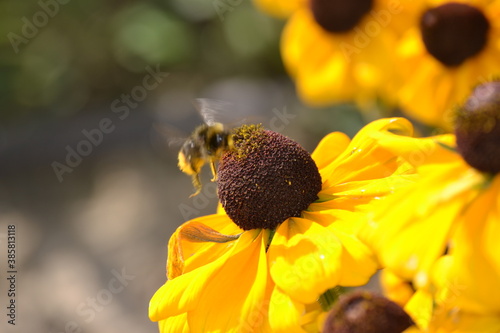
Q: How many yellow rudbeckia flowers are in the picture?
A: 5